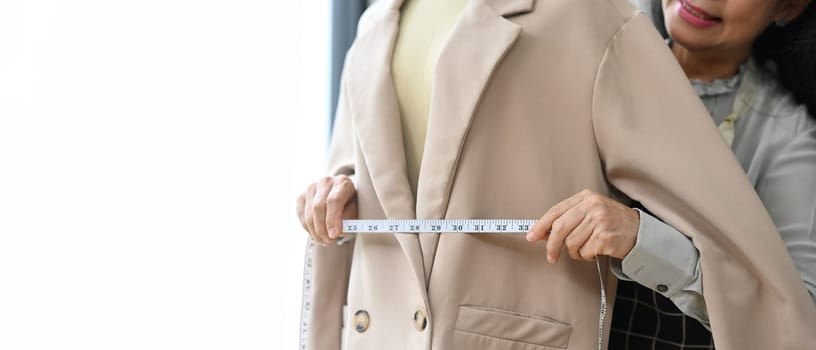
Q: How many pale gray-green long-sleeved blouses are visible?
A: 1